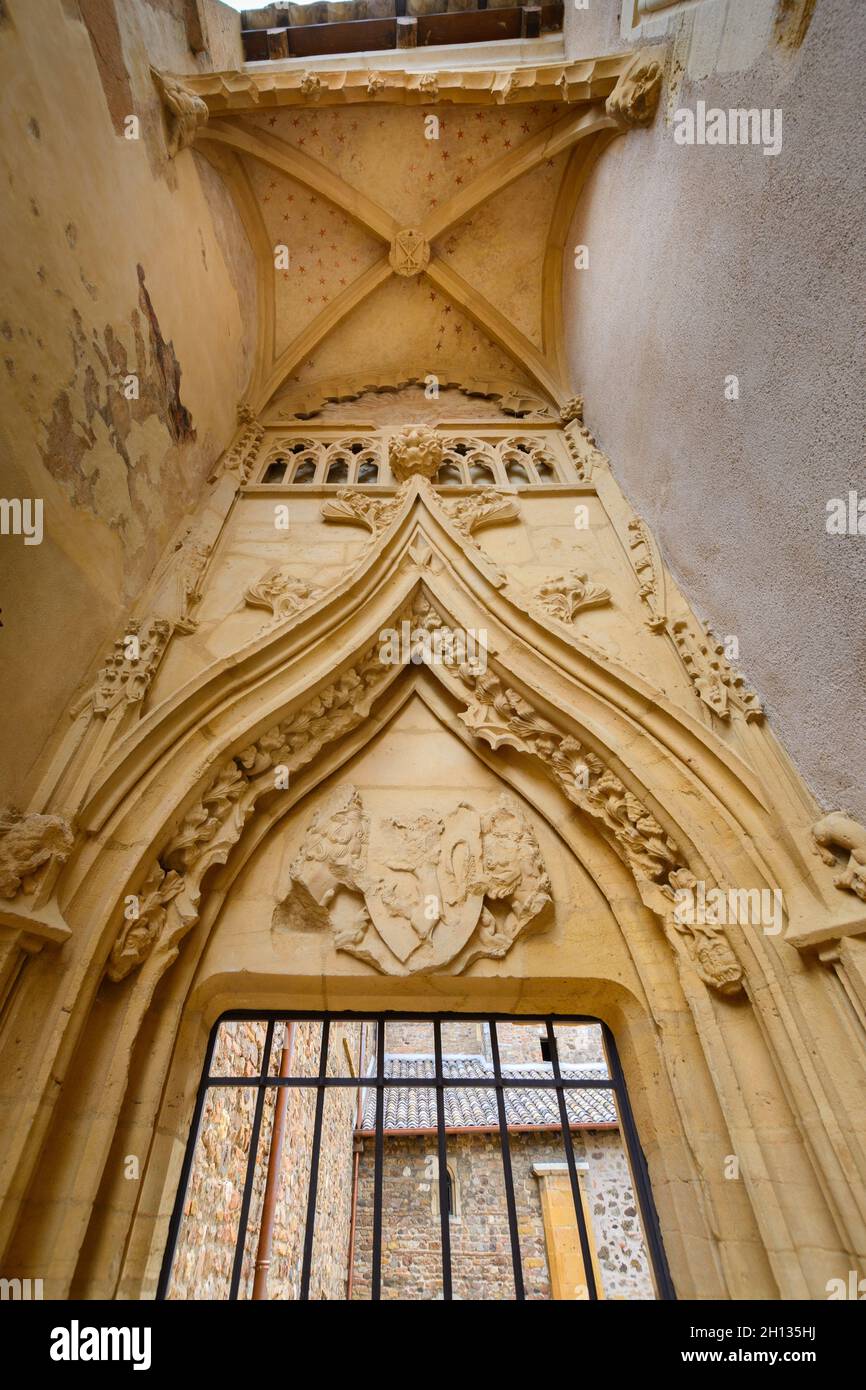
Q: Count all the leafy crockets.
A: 4